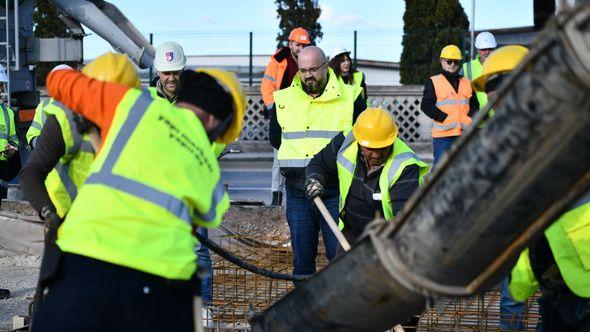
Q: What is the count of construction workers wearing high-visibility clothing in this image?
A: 12